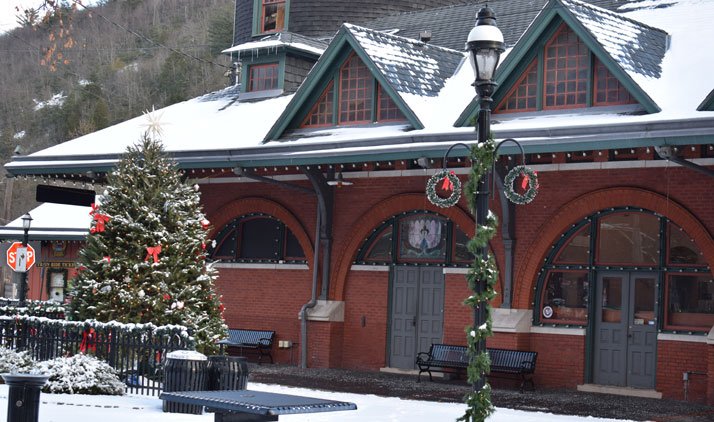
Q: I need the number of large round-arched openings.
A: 3